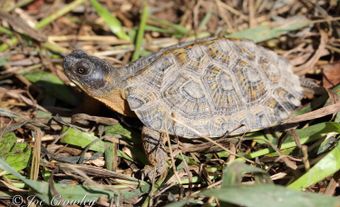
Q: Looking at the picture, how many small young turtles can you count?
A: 1